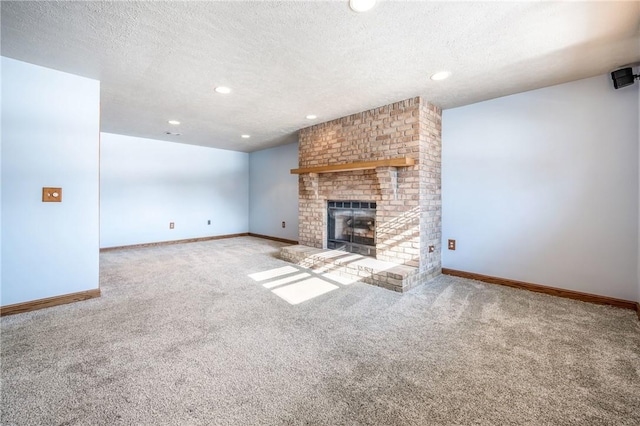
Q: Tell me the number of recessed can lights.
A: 6